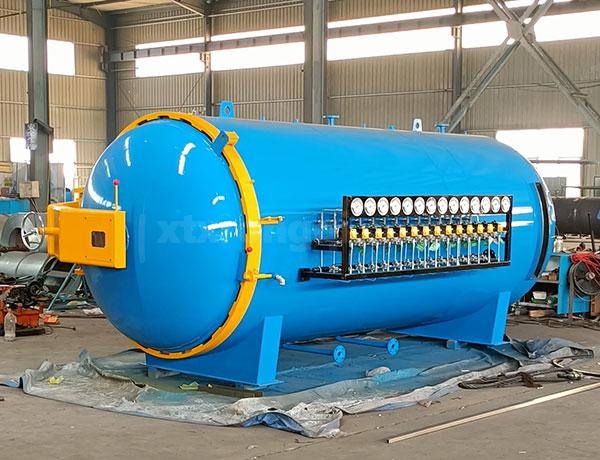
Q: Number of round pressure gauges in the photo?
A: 14